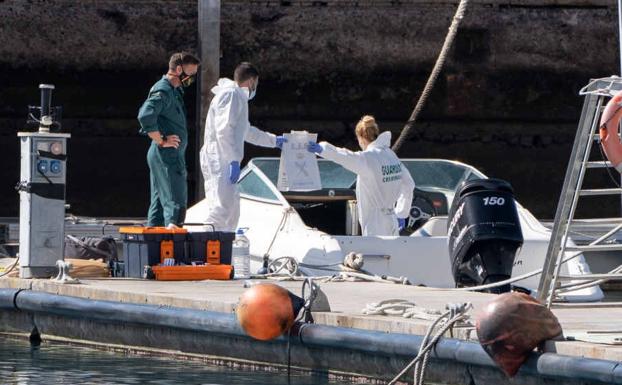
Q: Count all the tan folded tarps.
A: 1